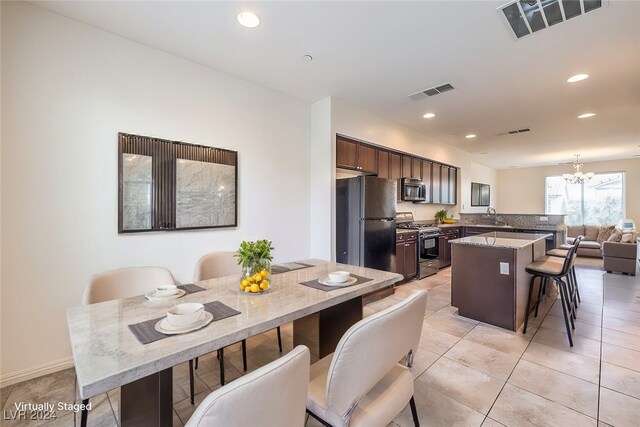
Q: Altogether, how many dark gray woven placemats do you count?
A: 4